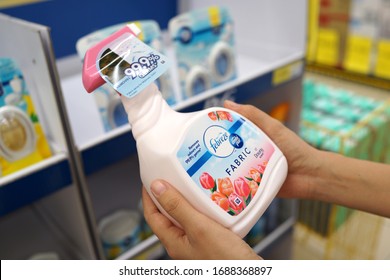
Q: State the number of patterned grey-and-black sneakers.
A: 0